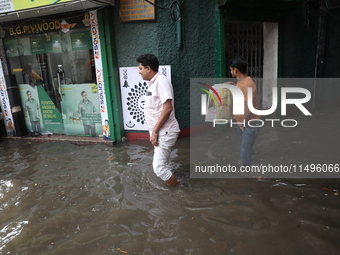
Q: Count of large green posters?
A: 2